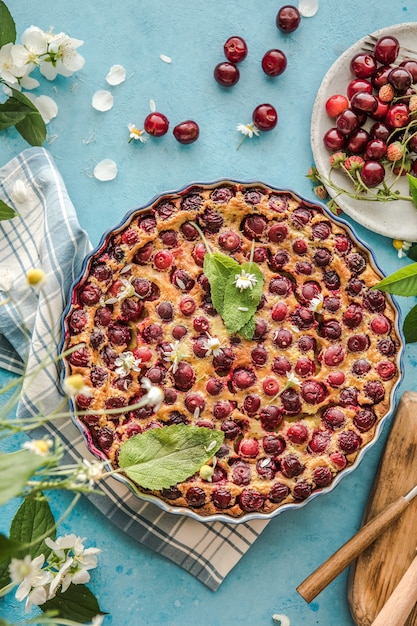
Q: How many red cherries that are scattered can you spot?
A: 7